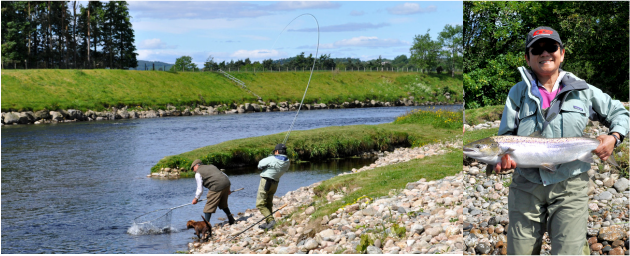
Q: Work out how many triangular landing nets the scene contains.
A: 1